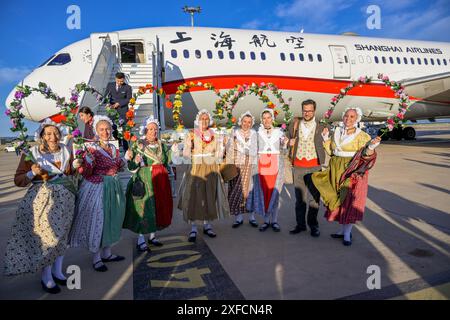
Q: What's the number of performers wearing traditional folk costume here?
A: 8